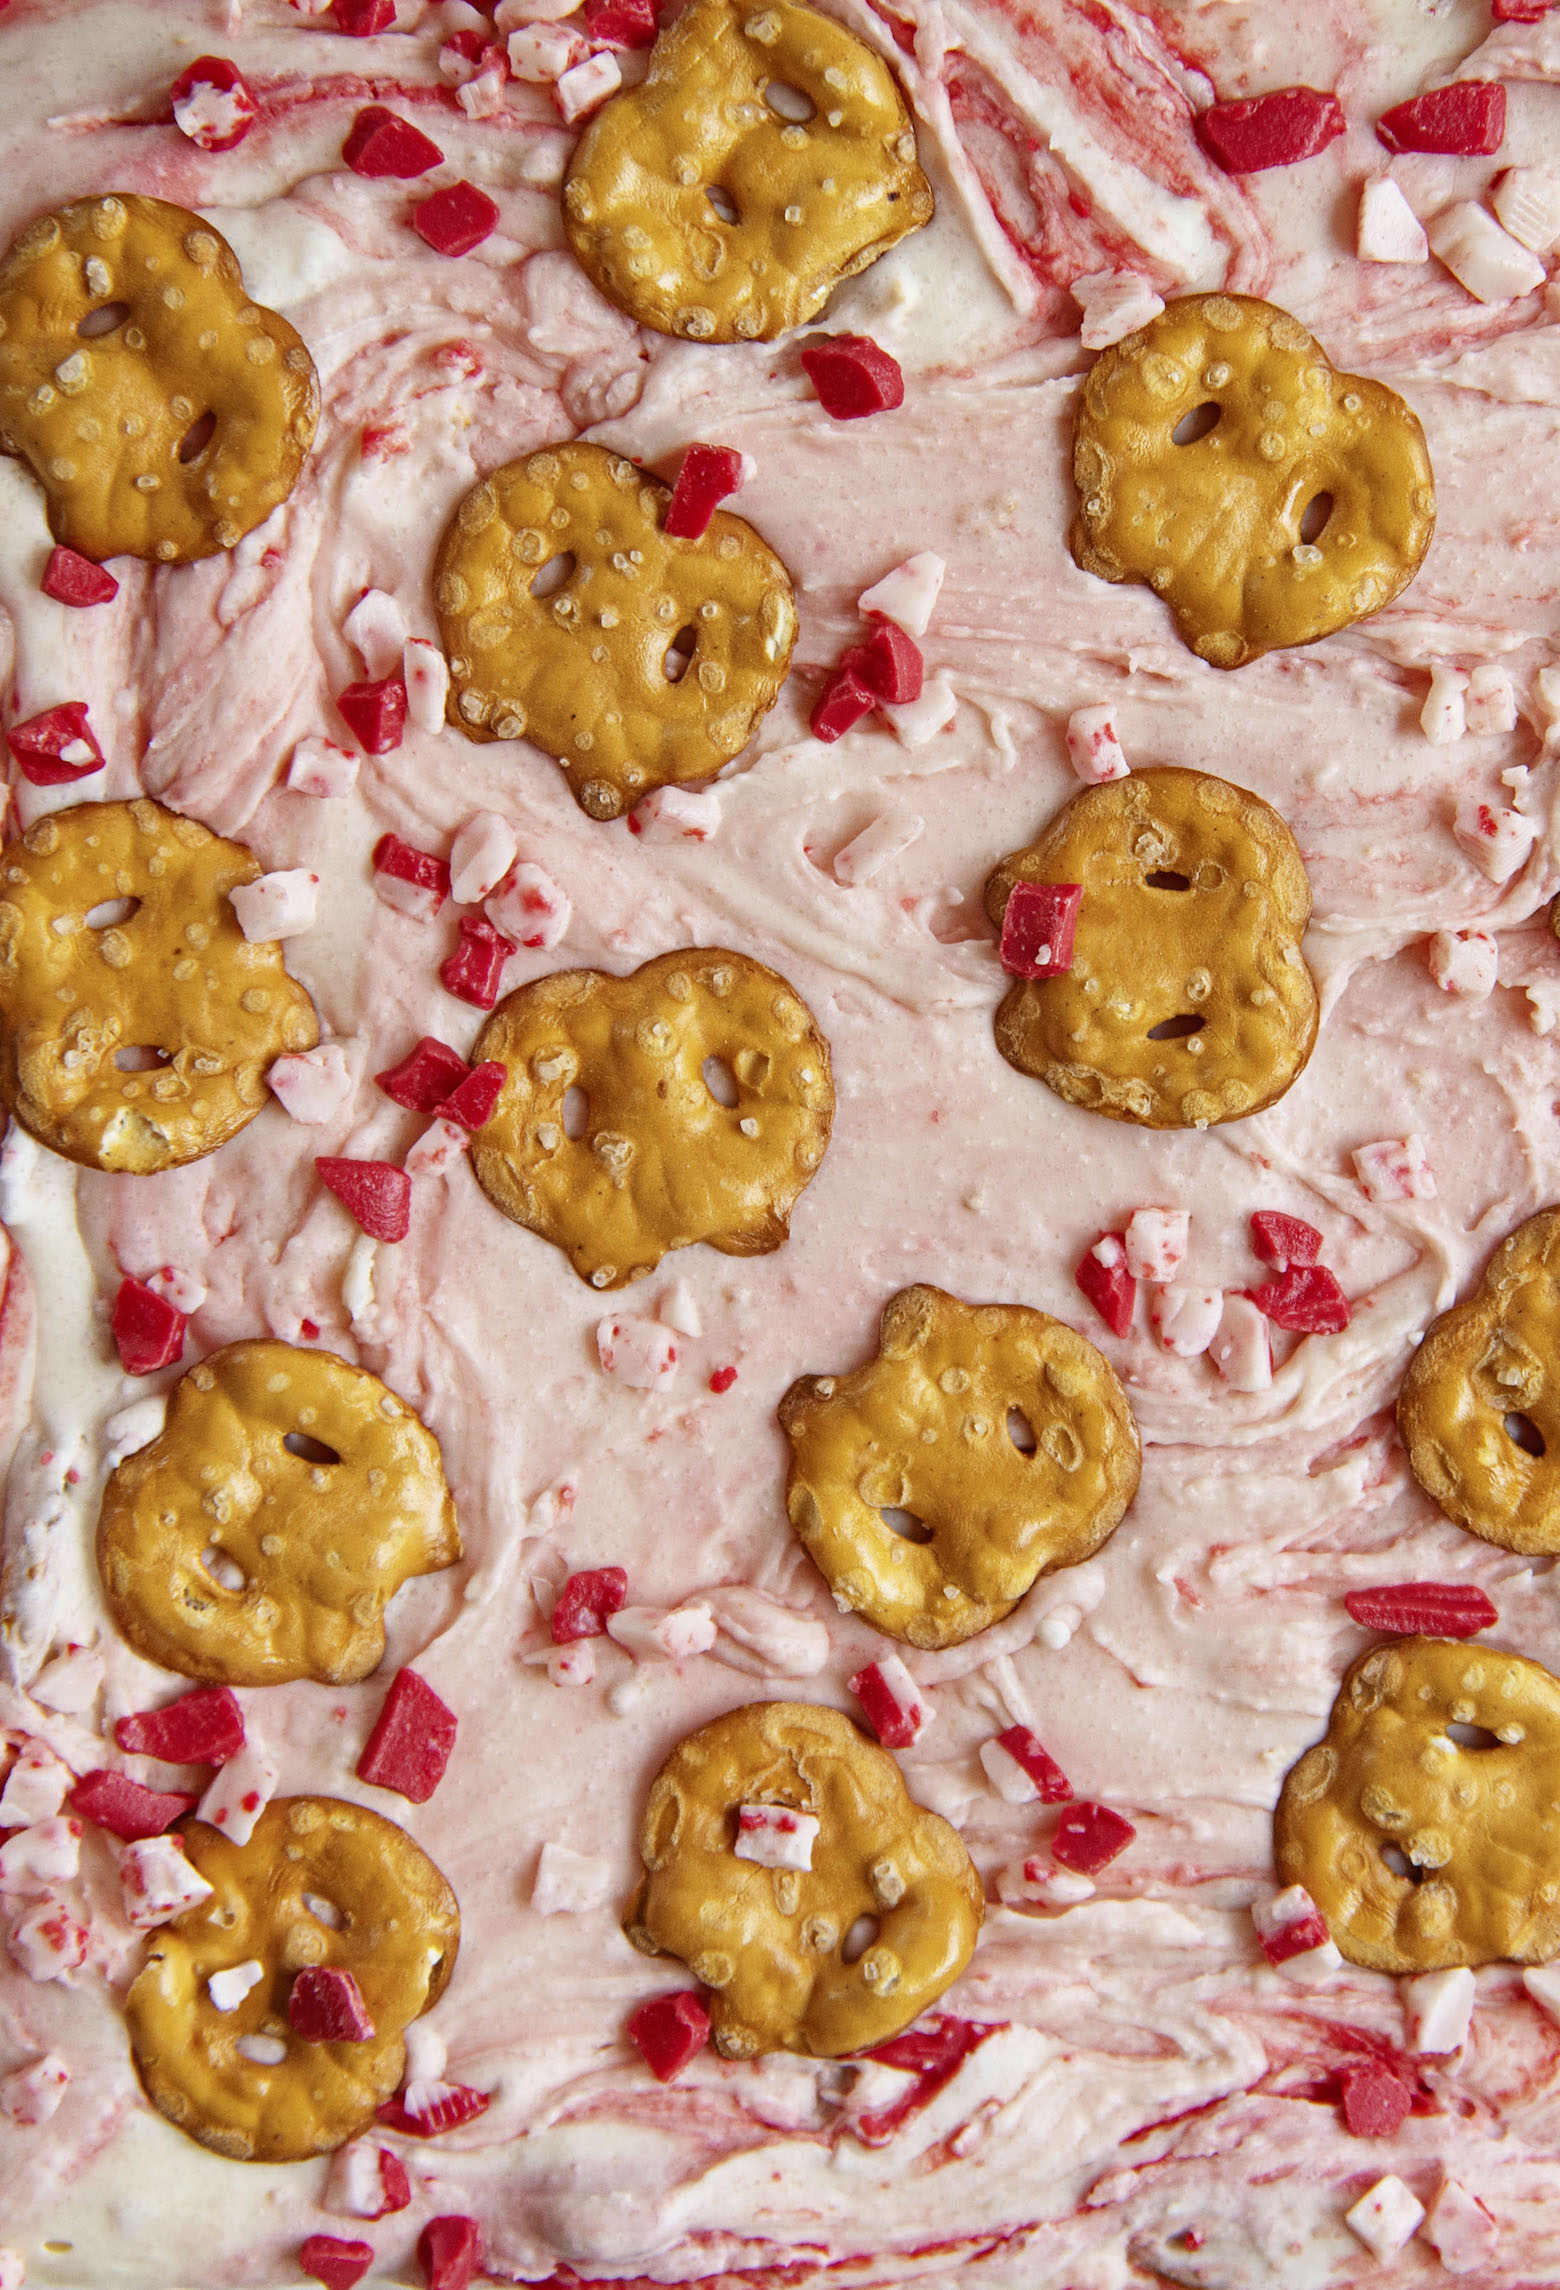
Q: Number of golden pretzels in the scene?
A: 13